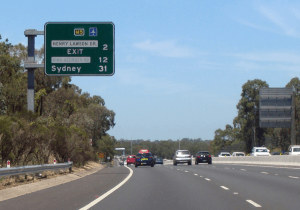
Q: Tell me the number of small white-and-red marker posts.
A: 3